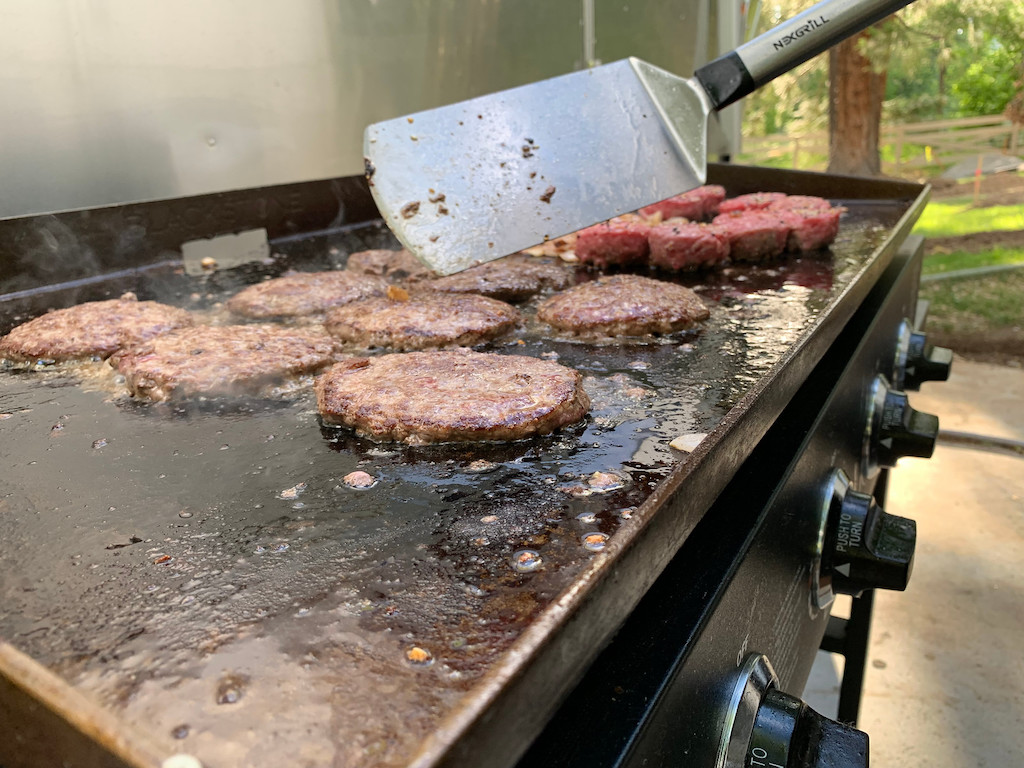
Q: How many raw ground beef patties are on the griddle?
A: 7